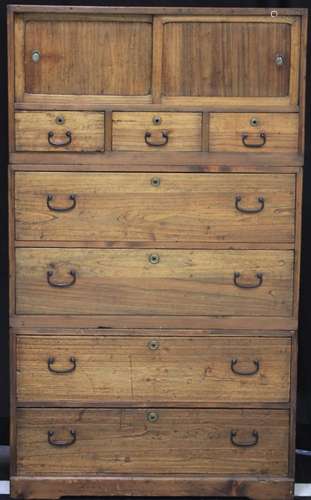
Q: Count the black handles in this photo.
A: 11